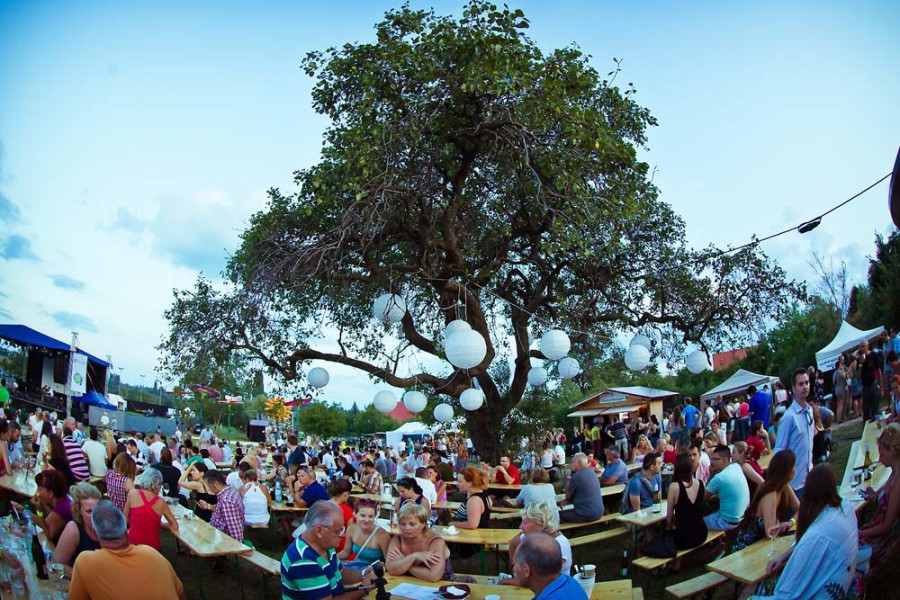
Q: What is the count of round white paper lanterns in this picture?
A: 14